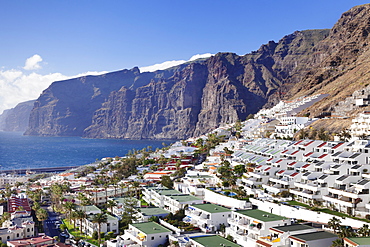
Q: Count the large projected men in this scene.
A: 0